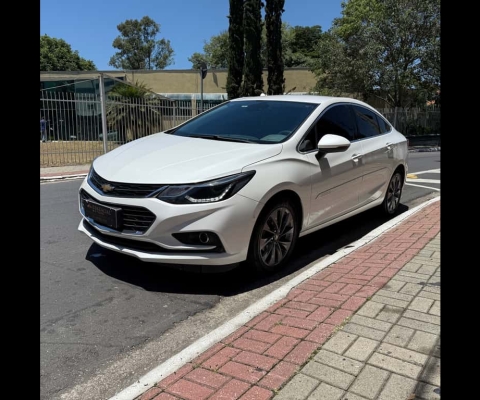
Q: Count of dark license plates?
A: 1